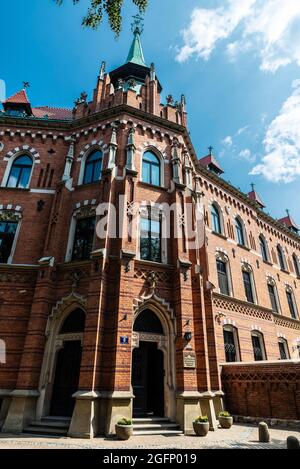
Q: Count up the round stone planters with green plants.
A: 3